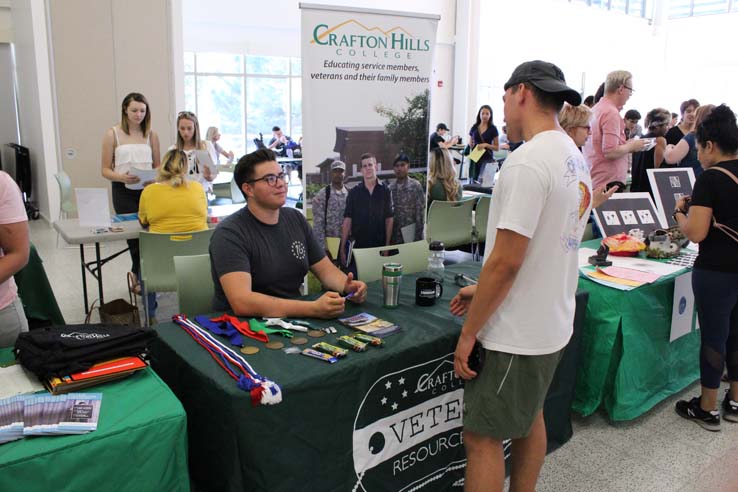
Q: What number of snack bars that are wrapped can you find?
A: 4